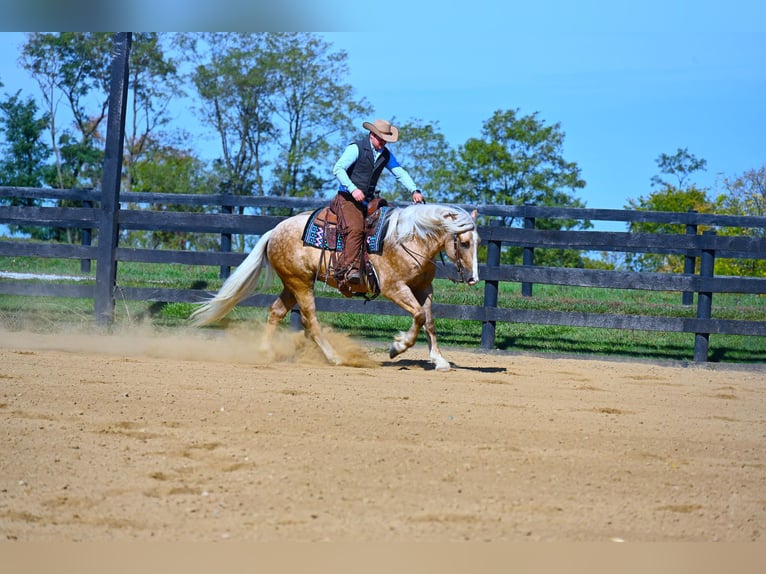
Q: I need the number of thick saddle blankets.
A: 1